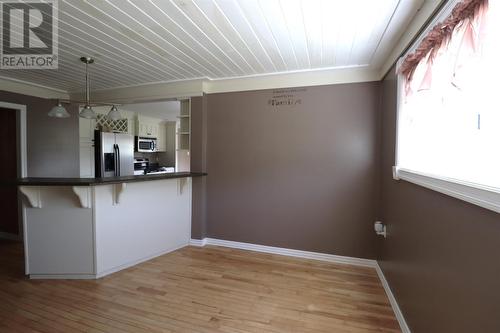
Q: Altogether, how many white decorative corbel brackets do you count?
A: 4